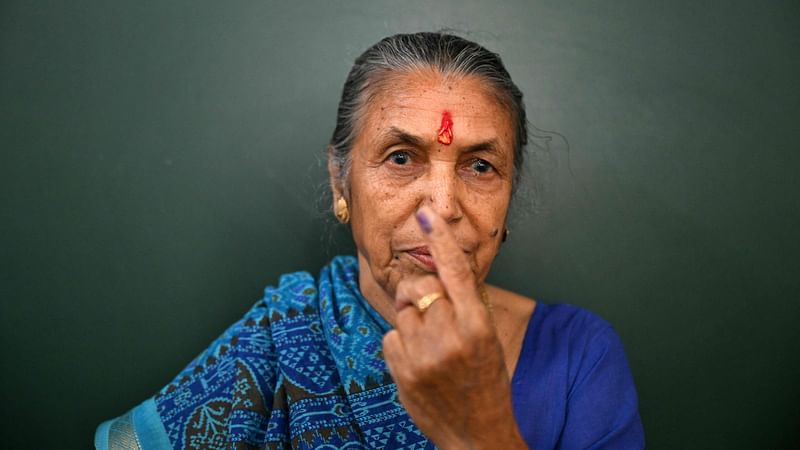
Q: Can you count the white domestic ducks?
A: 0